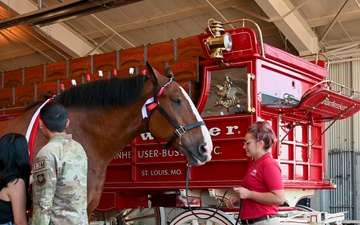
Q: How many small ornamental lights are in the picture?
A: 7